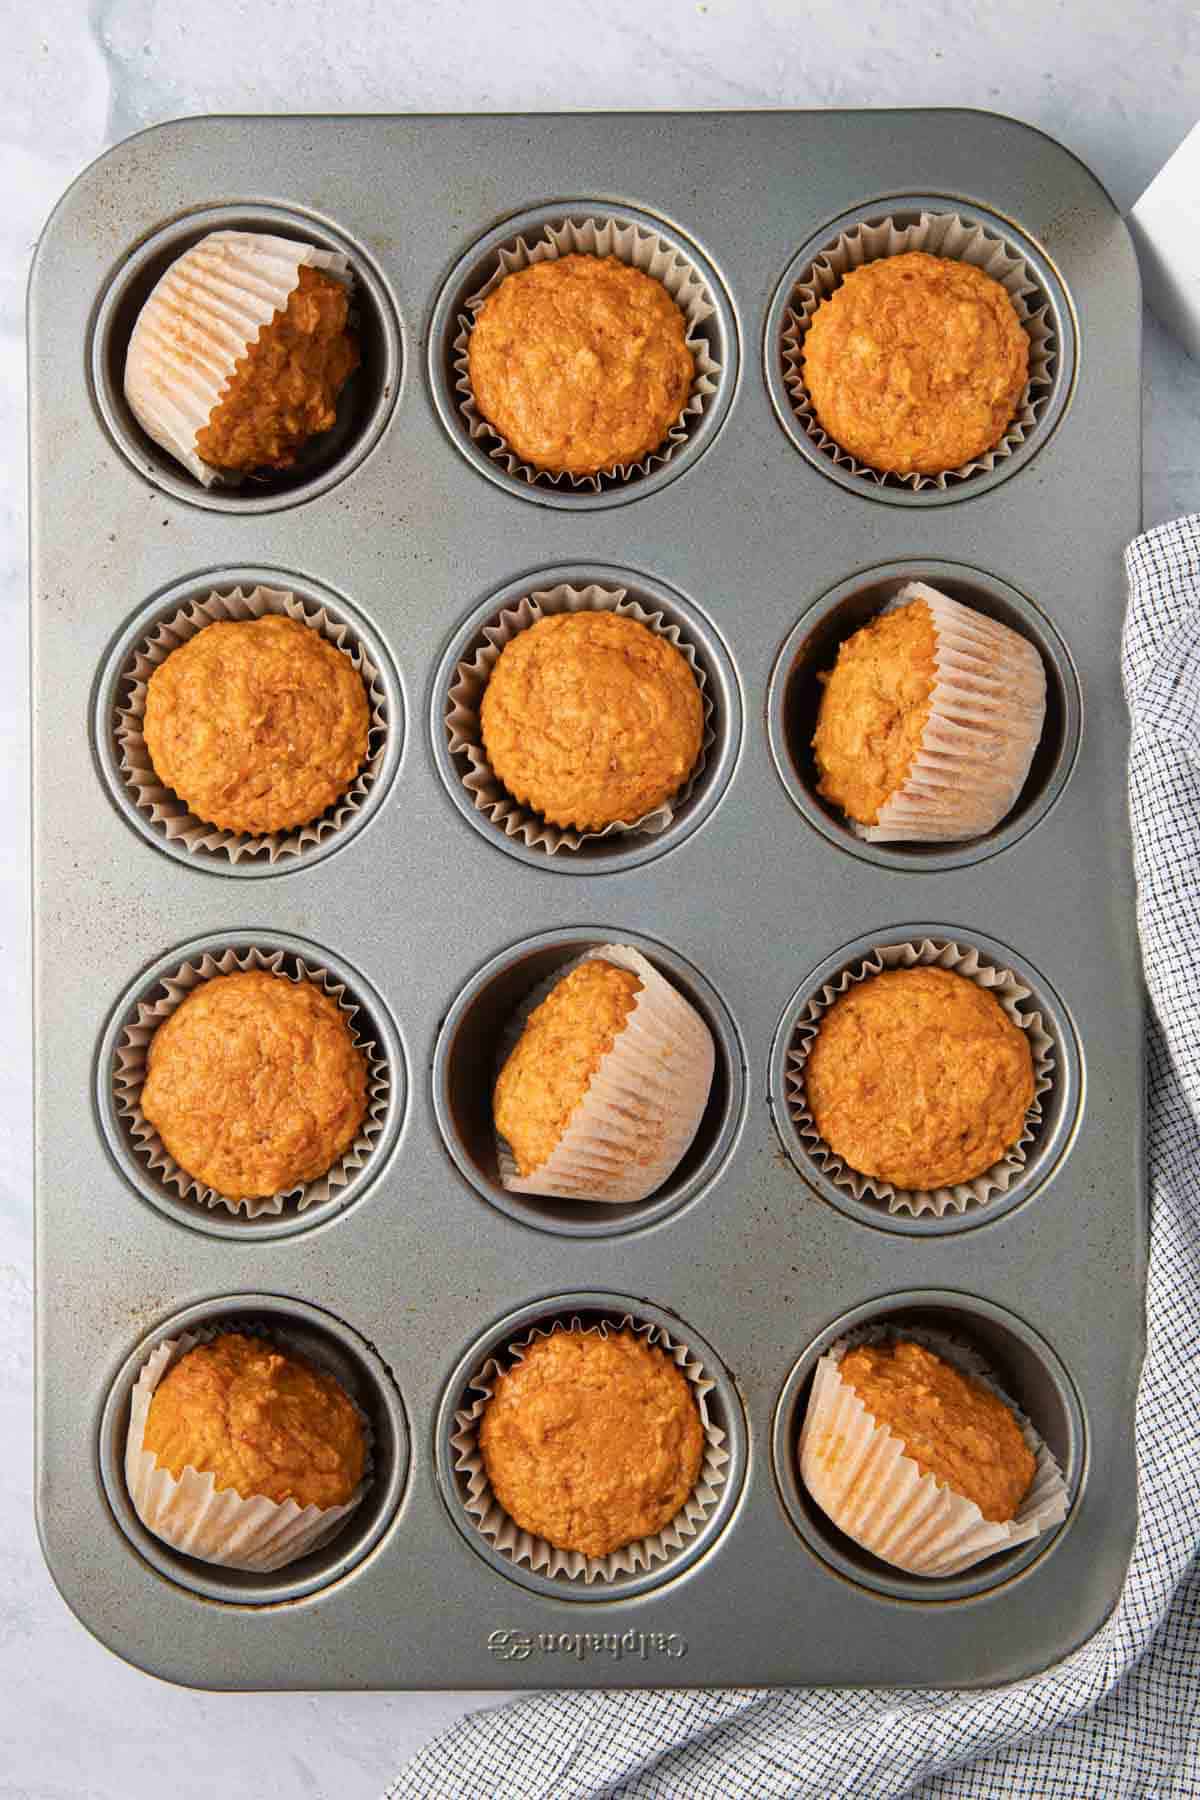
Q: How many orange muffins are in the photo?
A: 12